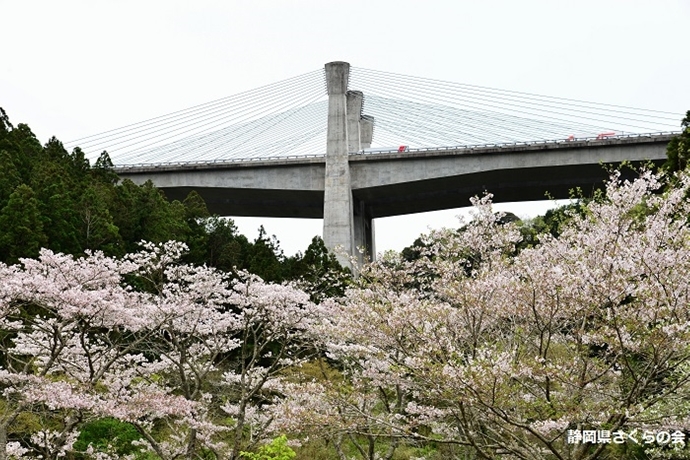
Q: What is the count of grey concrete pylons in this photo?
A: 3